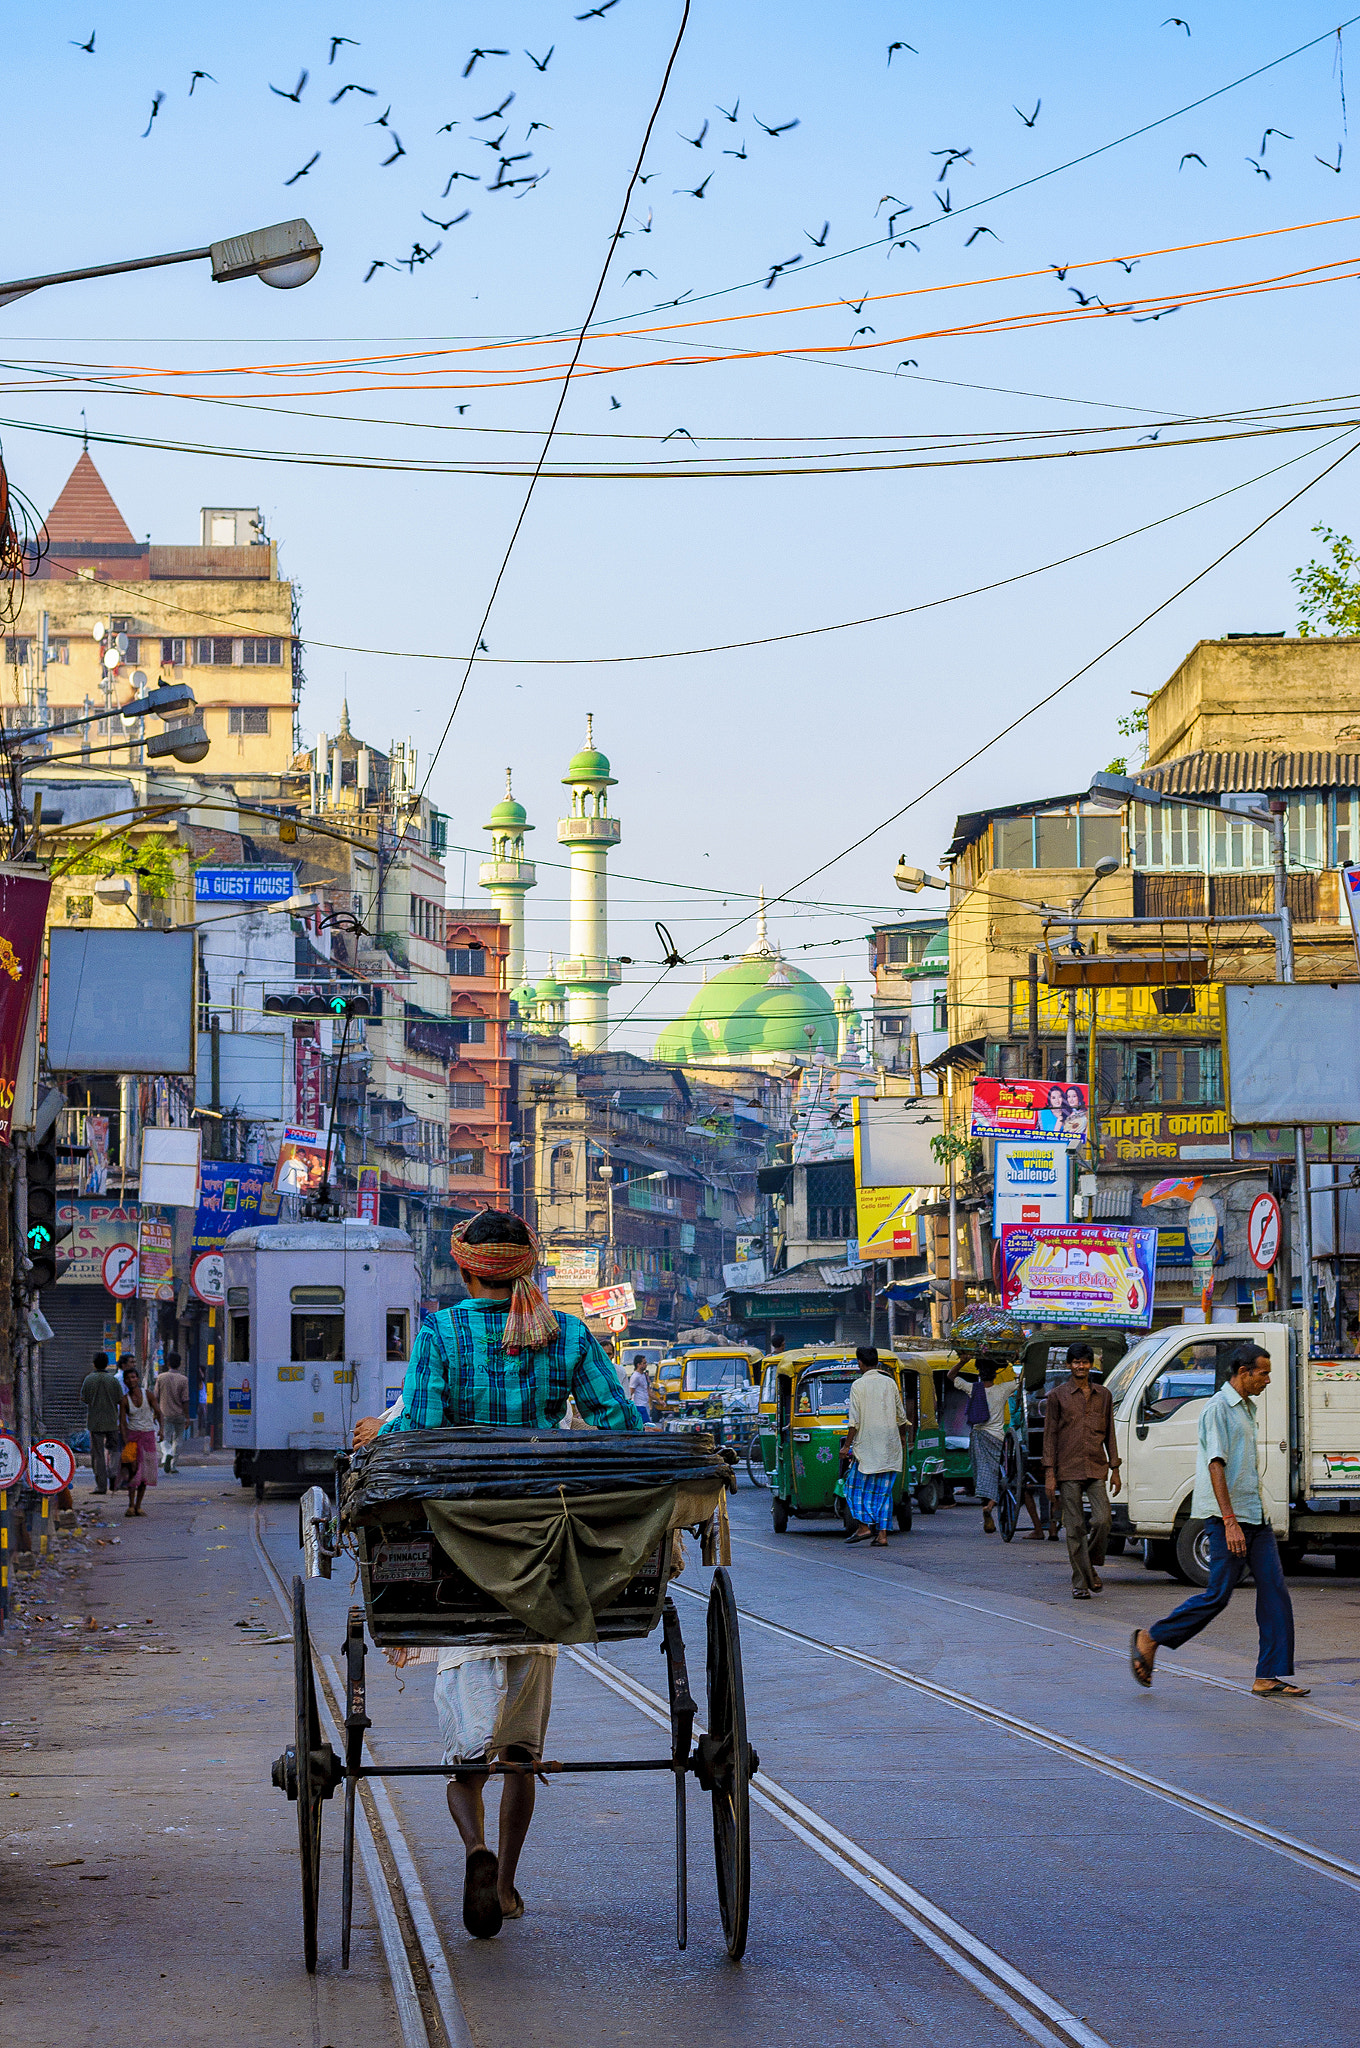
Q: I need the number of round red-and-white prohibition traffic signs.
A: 6